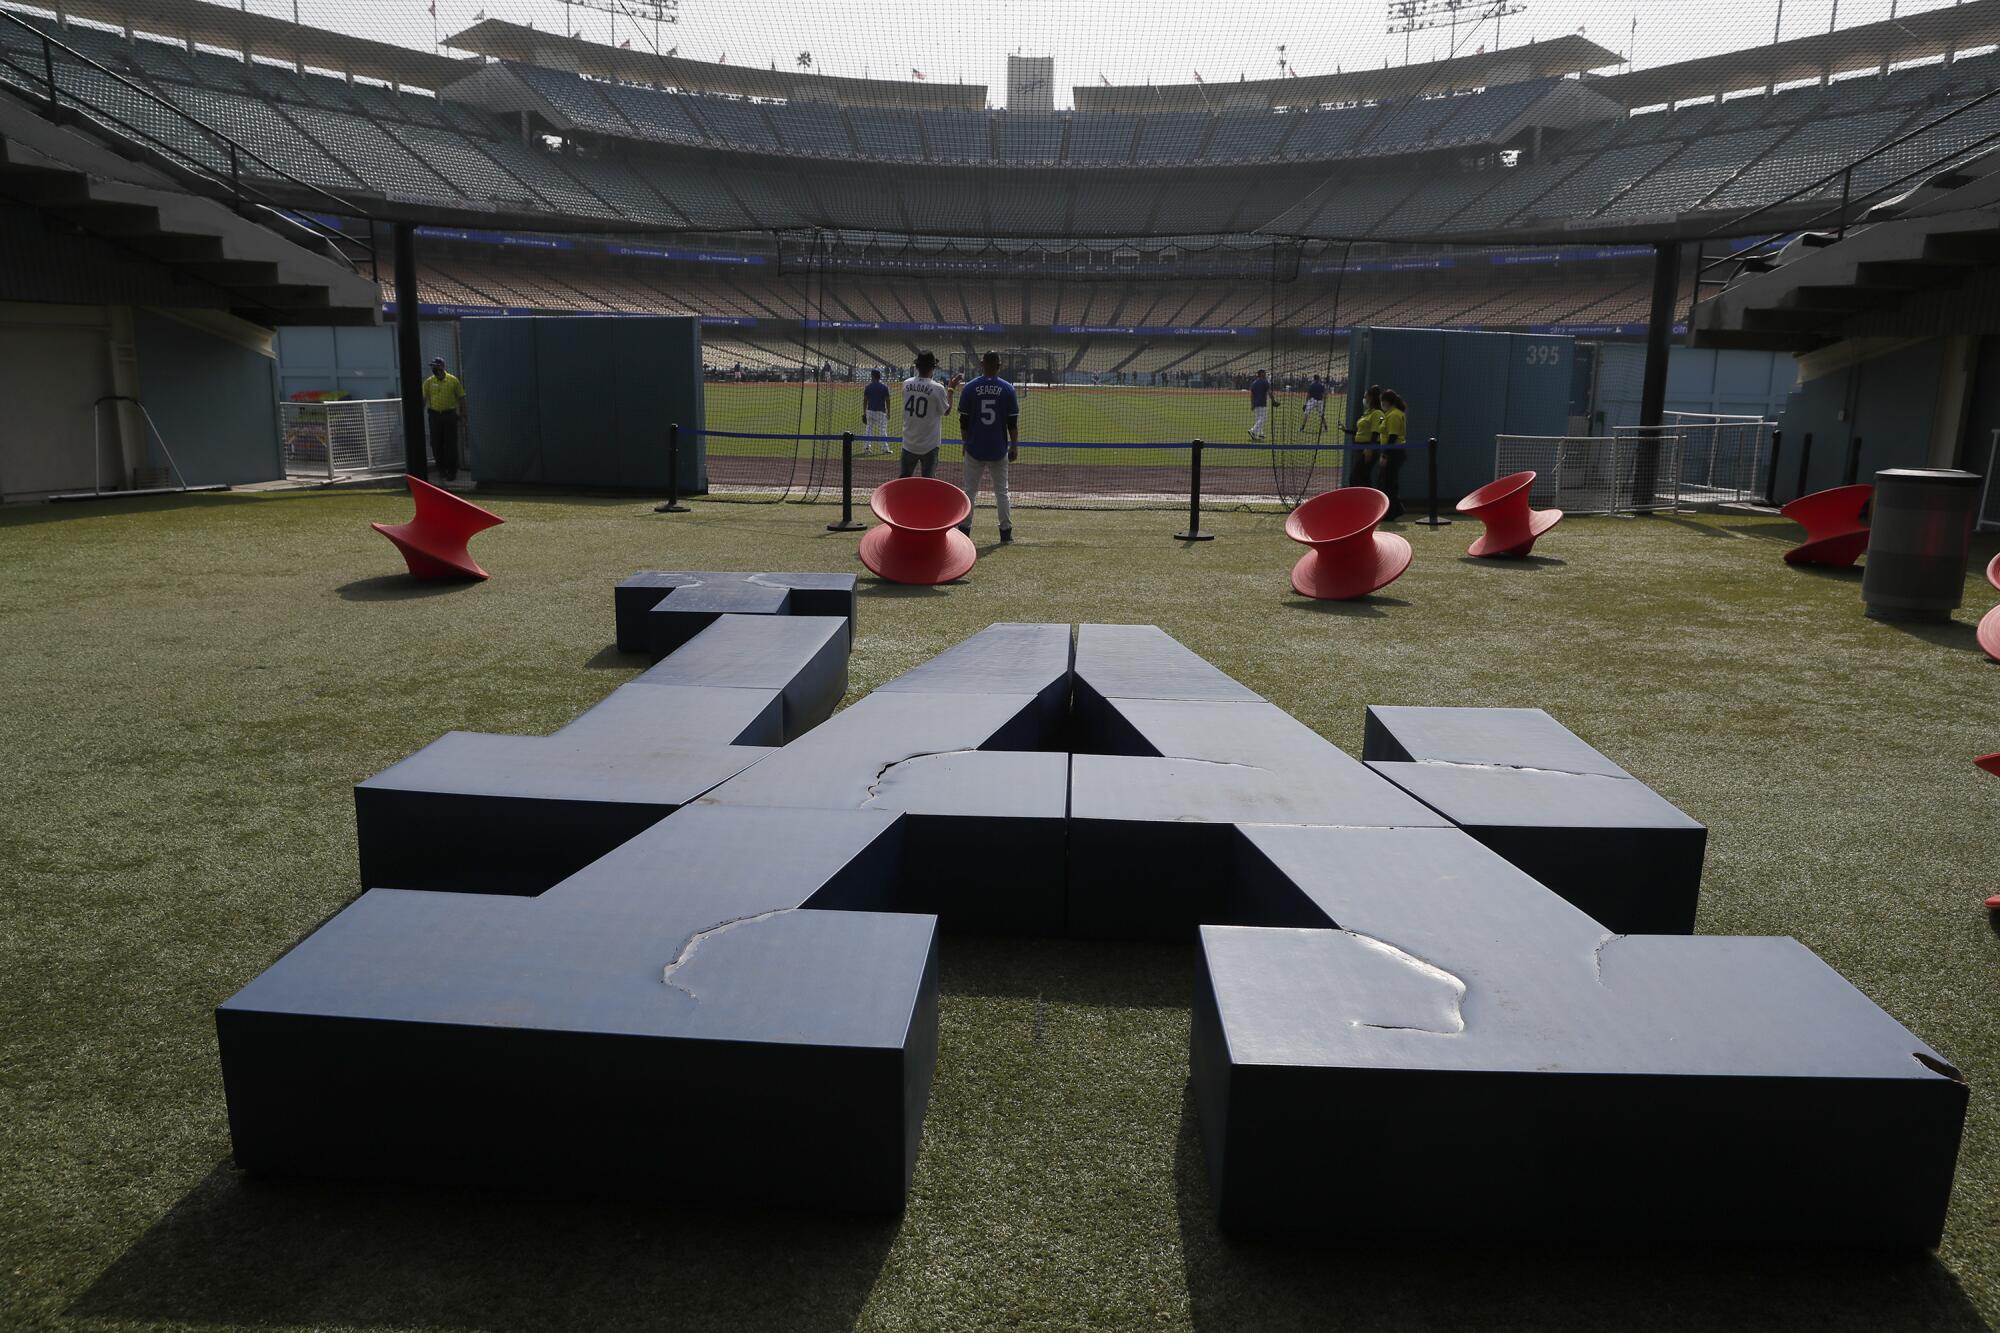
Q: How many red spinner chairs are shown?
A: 7